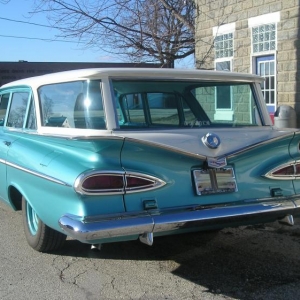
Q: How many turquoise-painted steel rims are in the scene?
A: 1